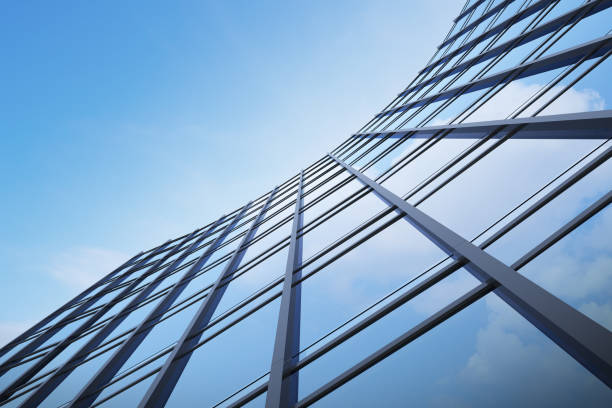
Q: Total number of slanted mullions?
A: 14